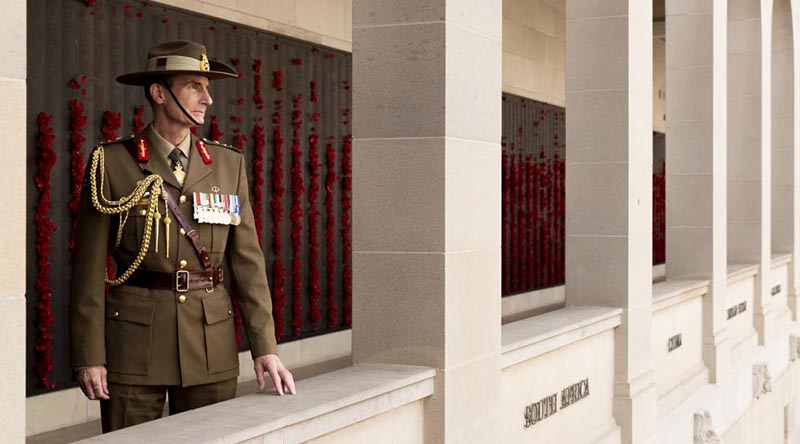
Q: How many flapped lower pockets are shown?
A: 2